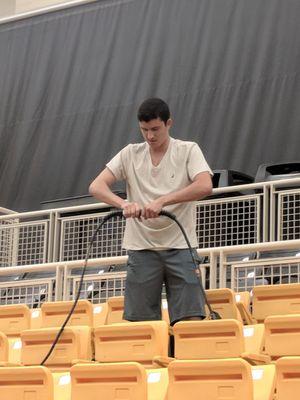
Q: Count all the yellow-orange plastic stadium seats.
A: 14